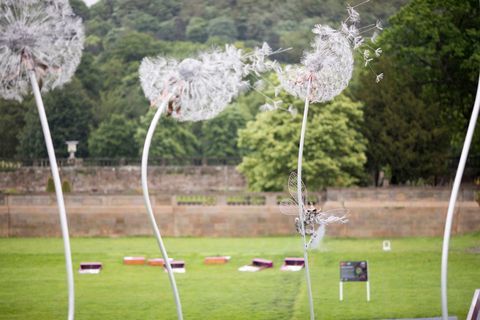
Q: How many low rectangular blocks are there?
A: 7